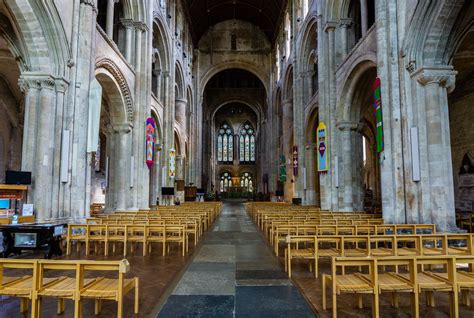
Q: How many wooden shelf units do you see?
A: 1